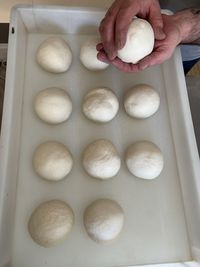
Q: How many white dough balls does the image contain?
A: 11